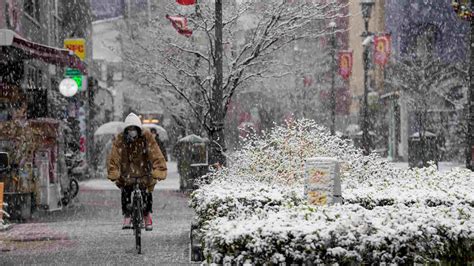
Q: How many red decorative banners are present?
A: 3